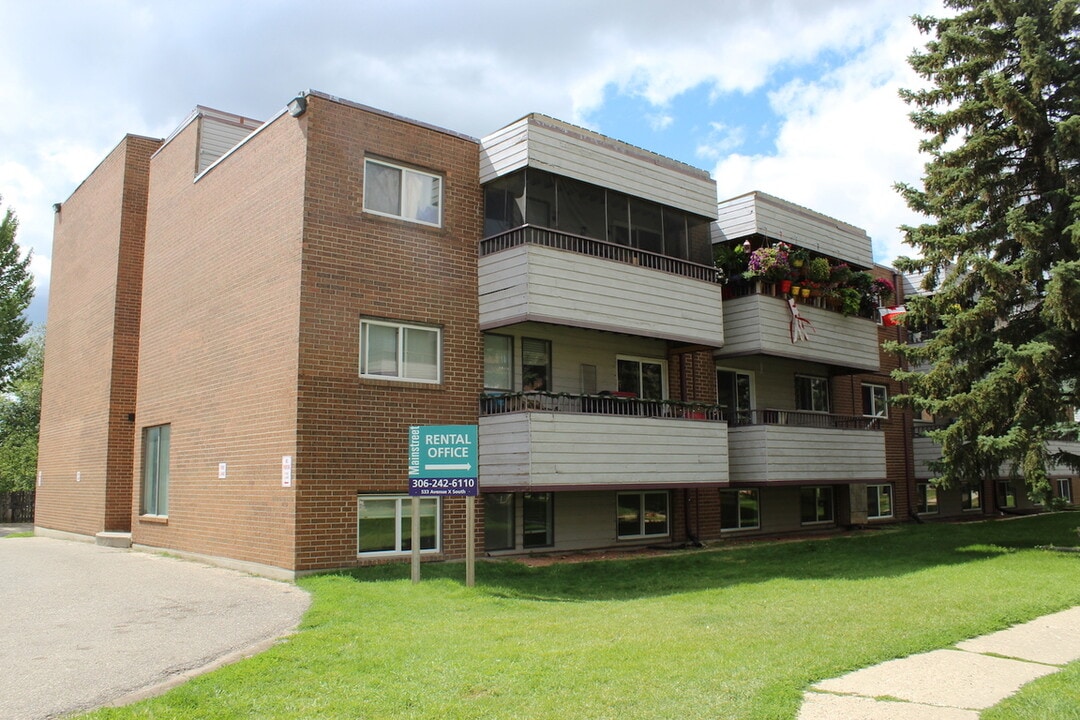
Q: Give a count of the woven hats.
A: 0